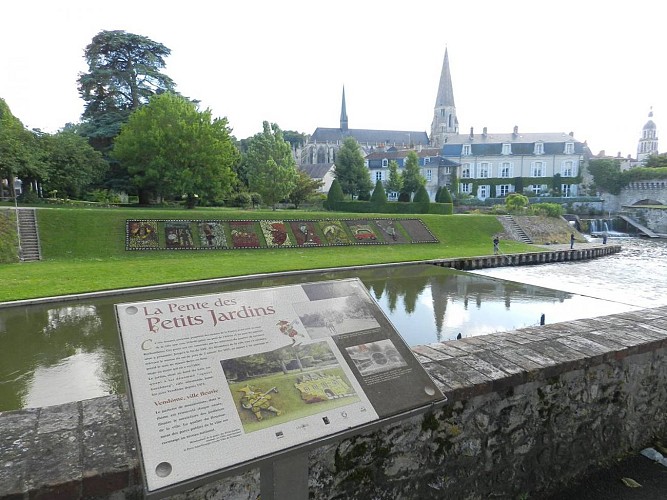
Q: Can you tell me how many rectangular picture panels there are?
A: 10